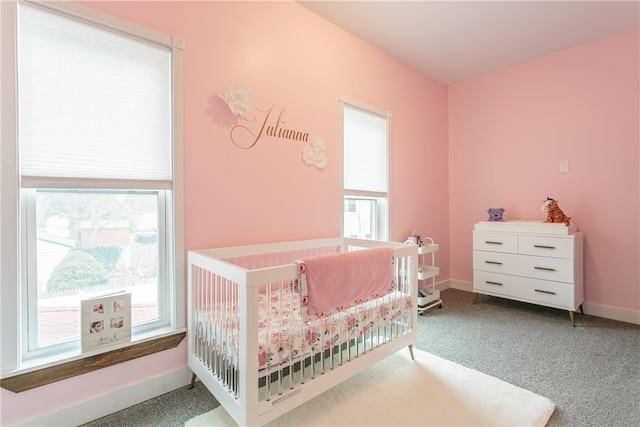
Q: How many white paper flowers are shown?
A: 2